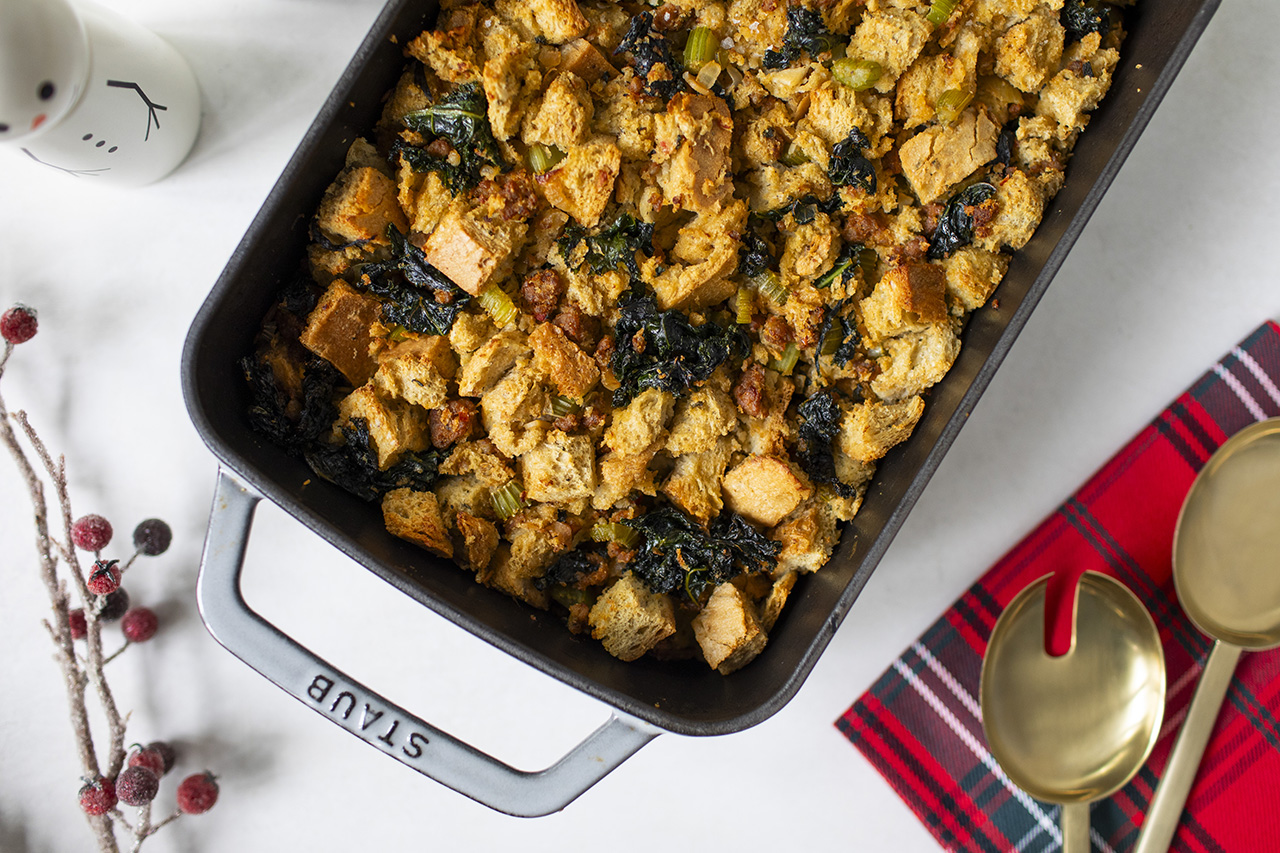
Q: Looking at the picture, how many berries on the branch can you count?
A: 12